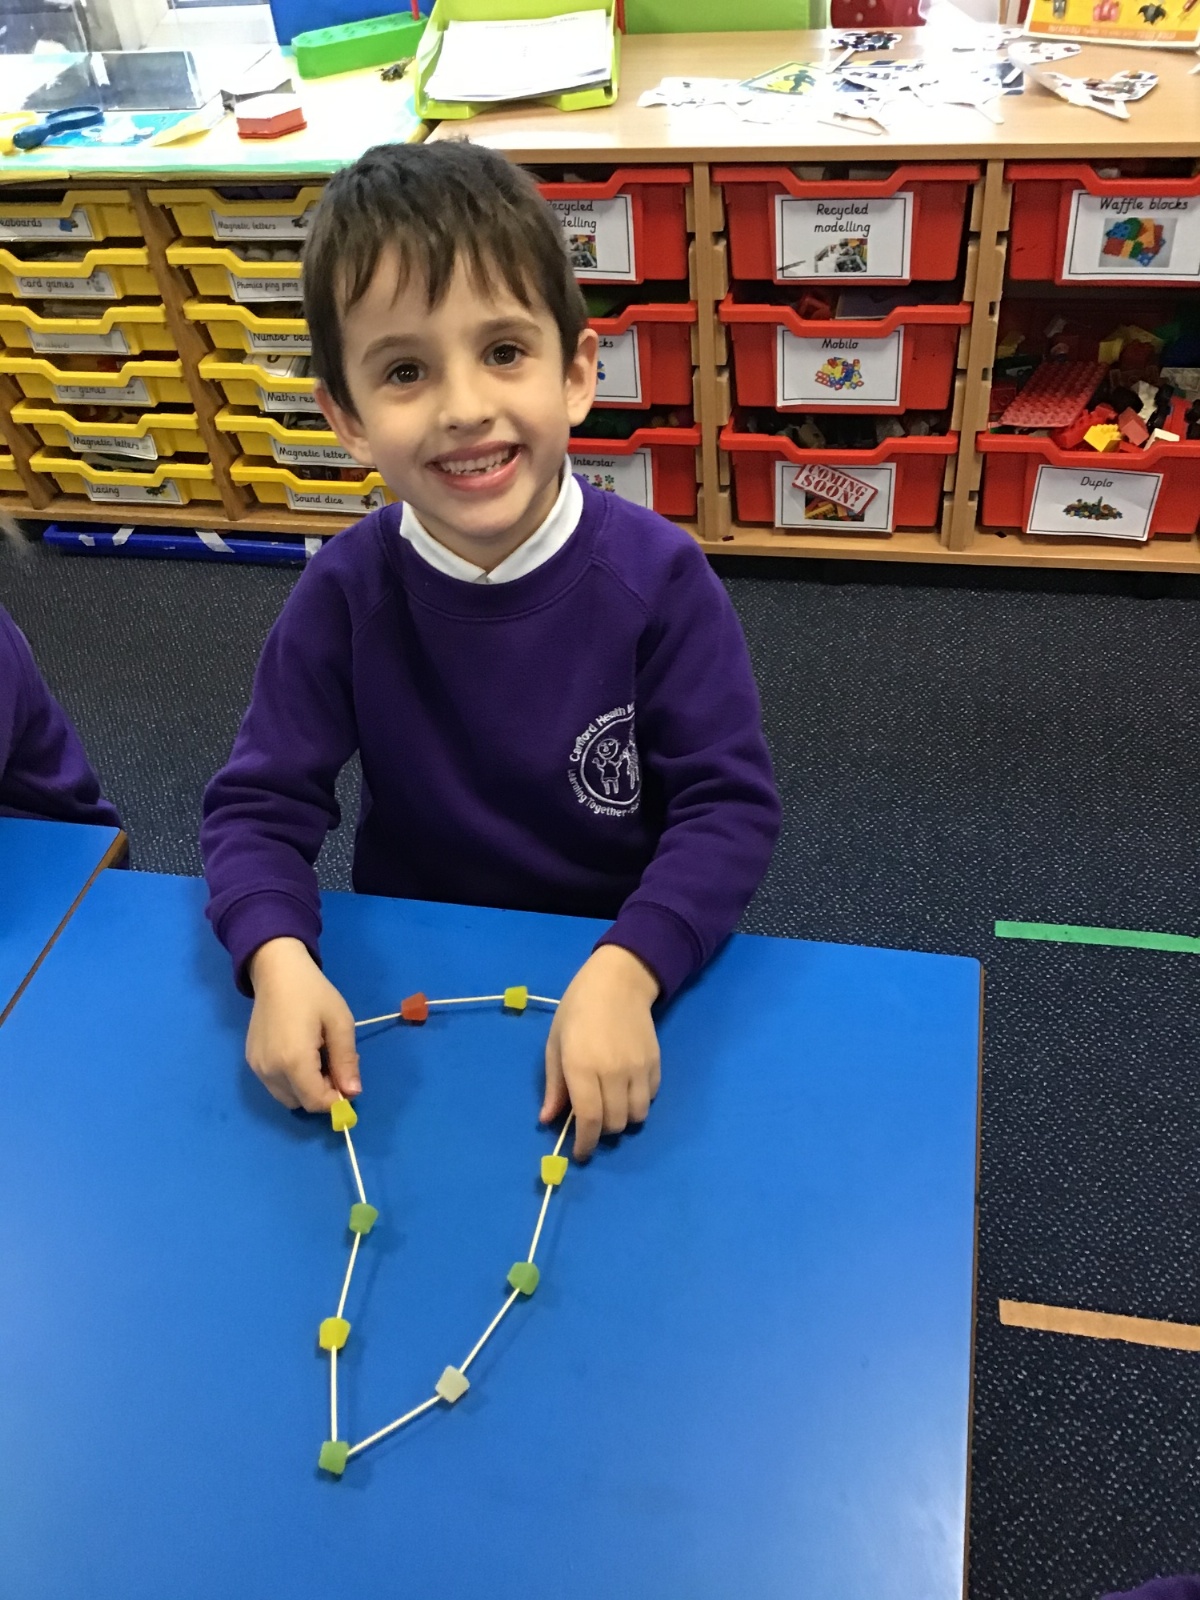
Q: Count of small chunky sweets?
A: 9